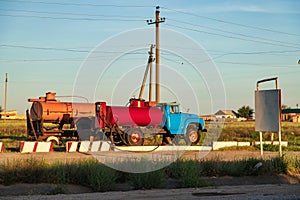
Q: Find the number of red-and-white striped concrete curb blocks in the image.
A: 3